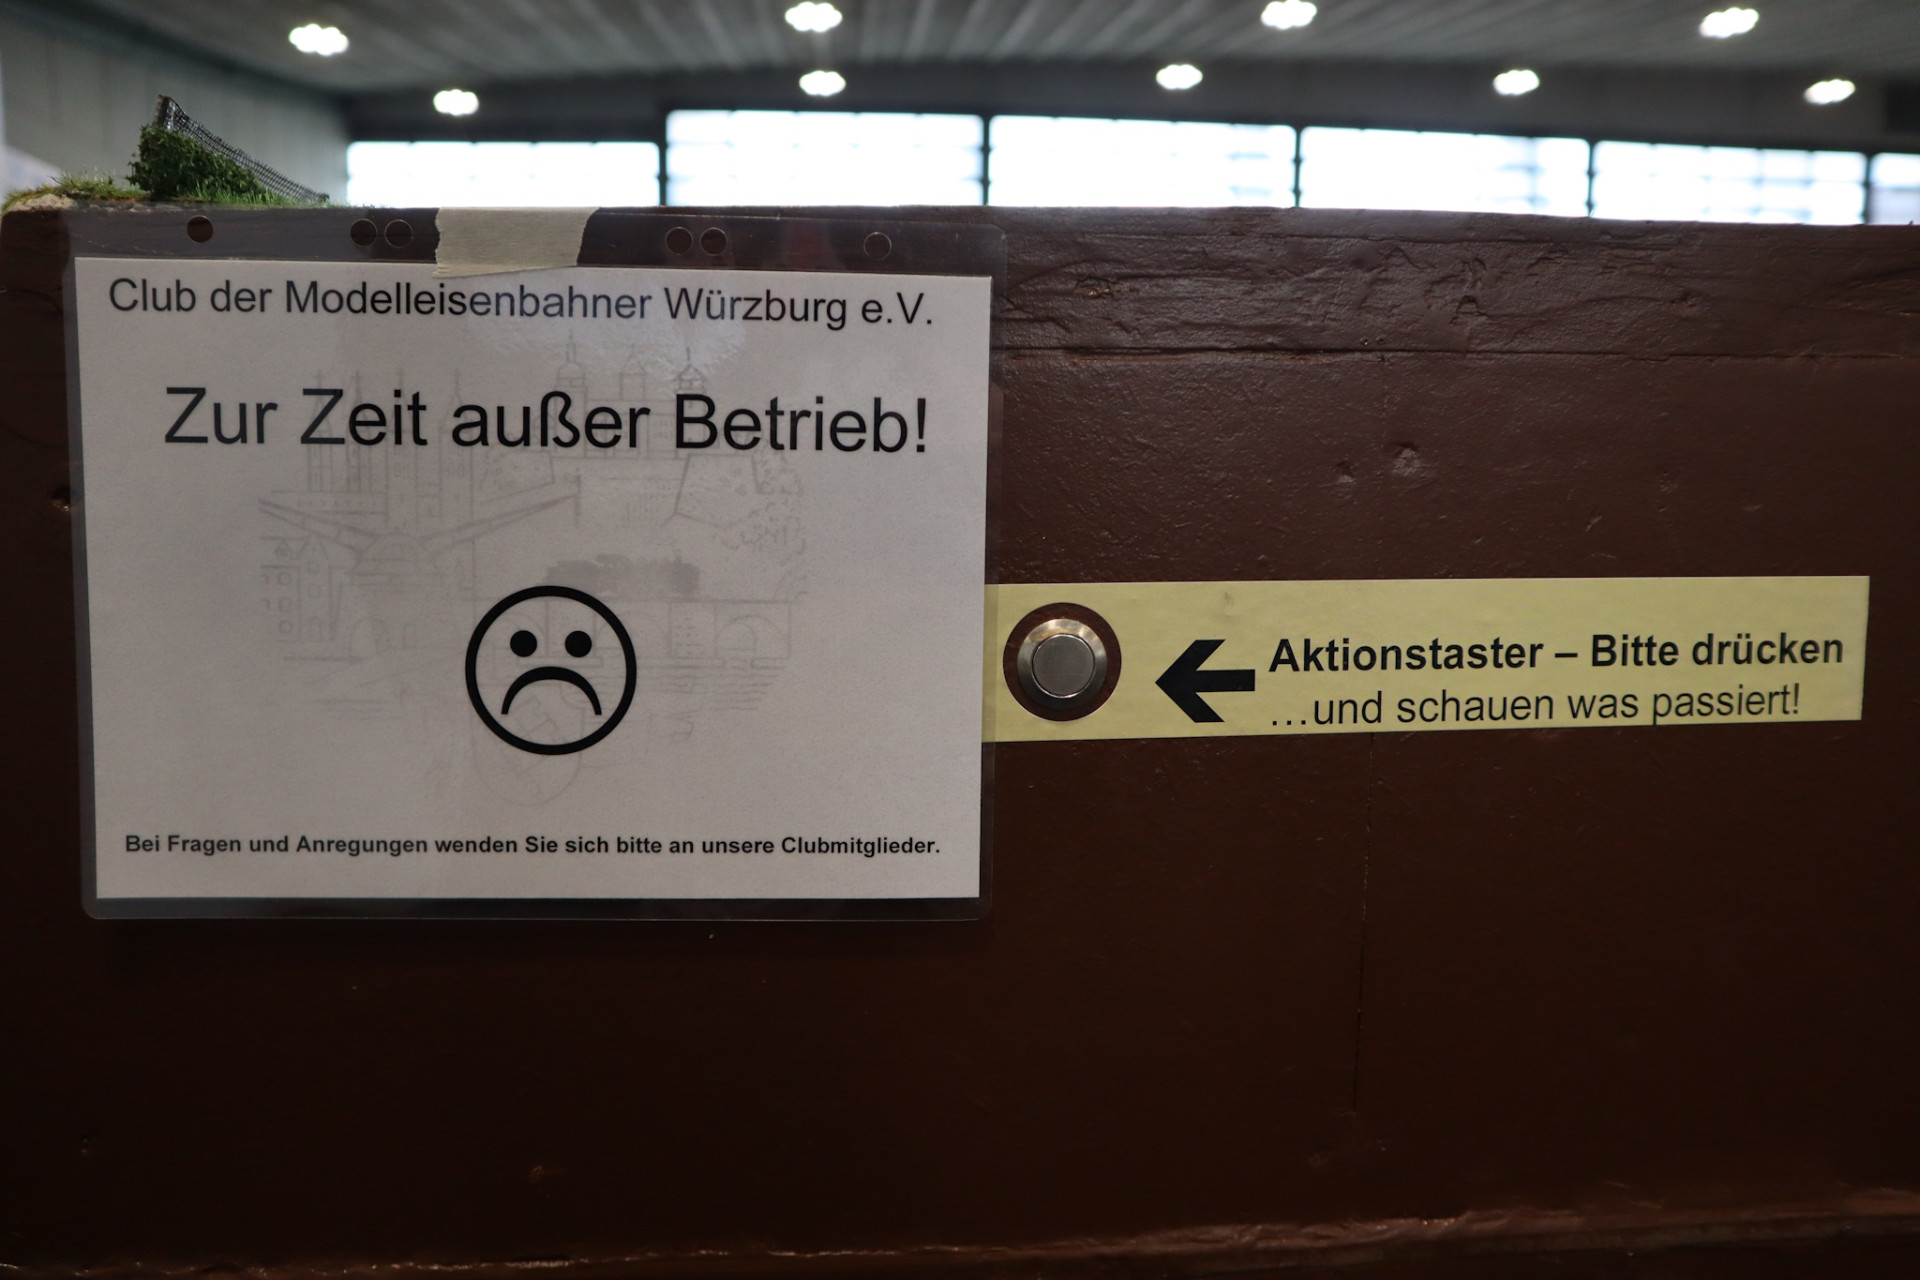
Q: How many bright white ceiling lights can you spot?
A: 9